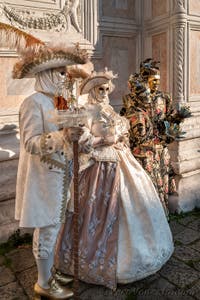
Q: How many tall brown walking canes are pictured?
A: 1